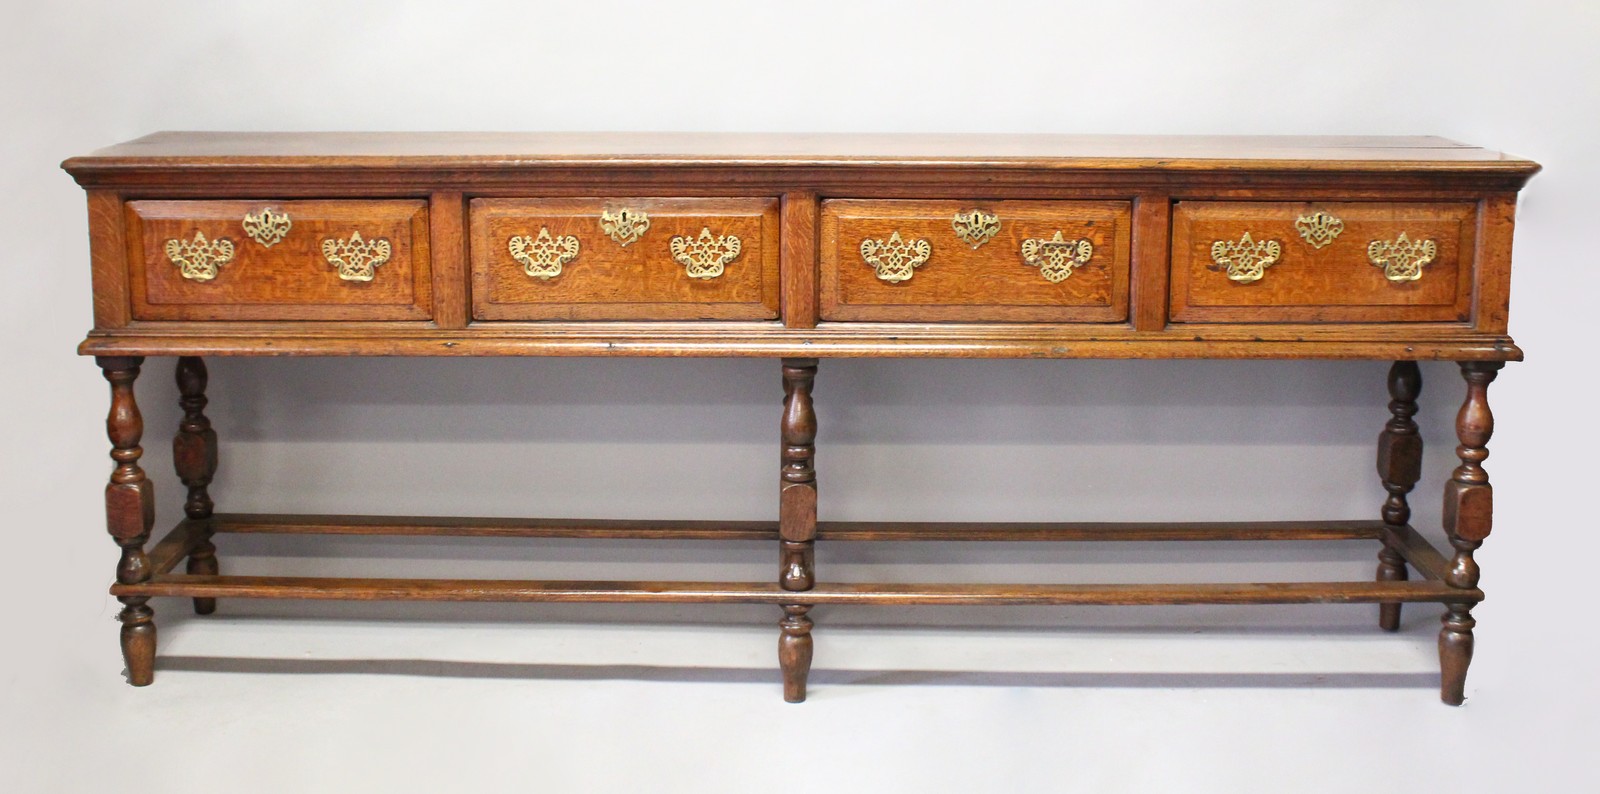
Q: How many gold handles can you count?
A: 8